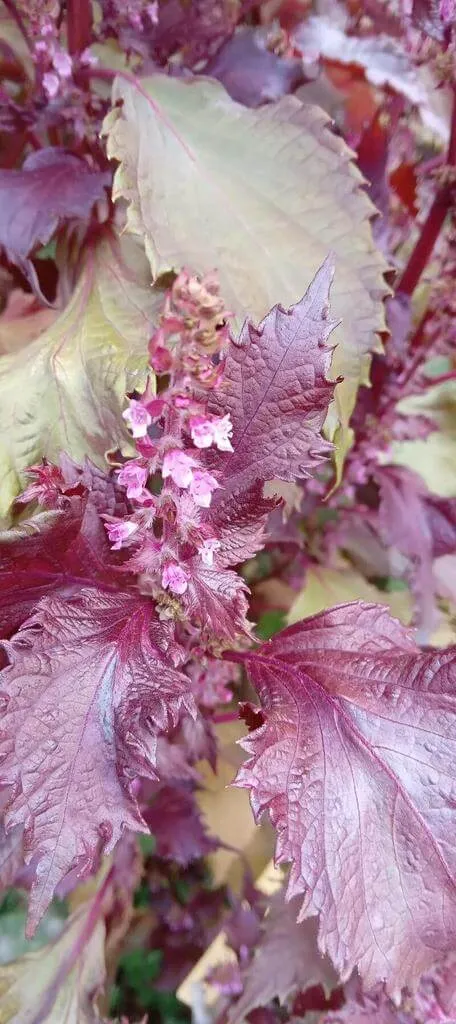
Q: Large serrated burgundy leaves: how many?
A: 3